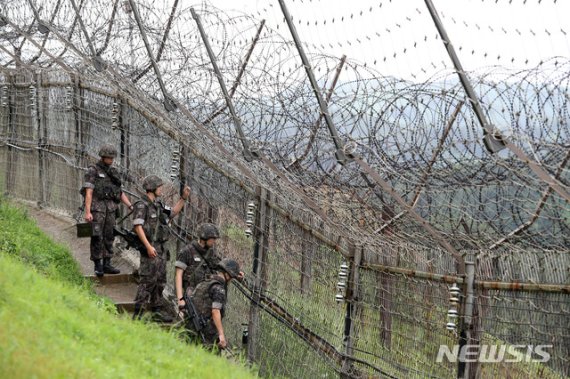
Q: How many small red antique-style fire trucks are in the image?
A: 0